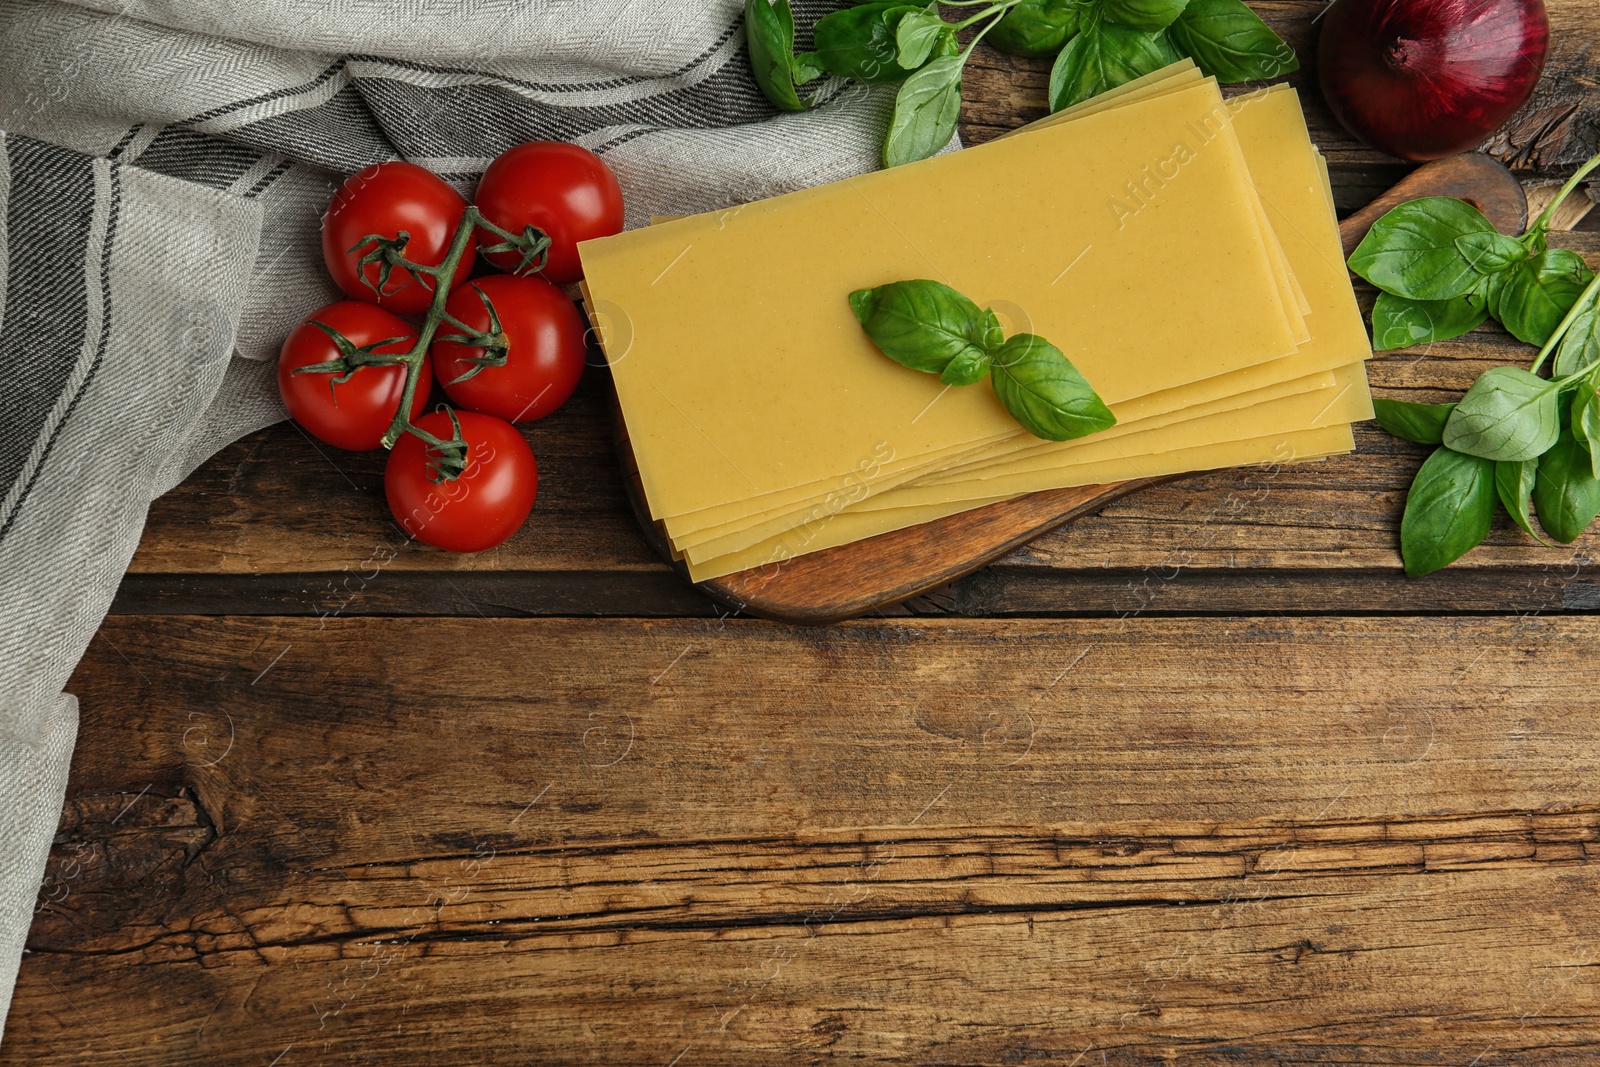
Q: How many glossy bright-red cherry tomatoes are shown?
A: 5